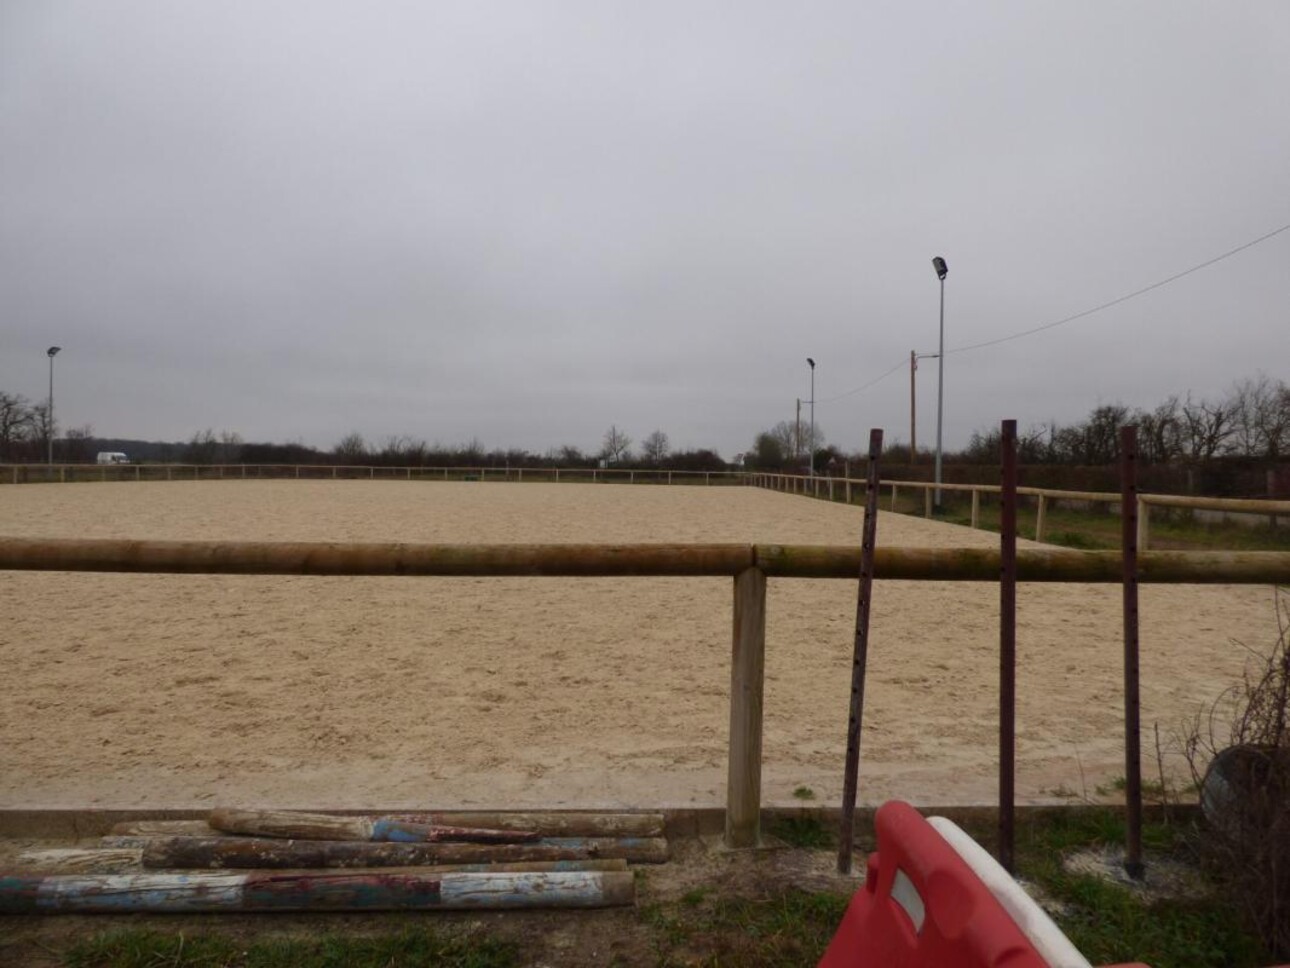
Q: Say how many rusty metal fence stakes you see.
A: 3